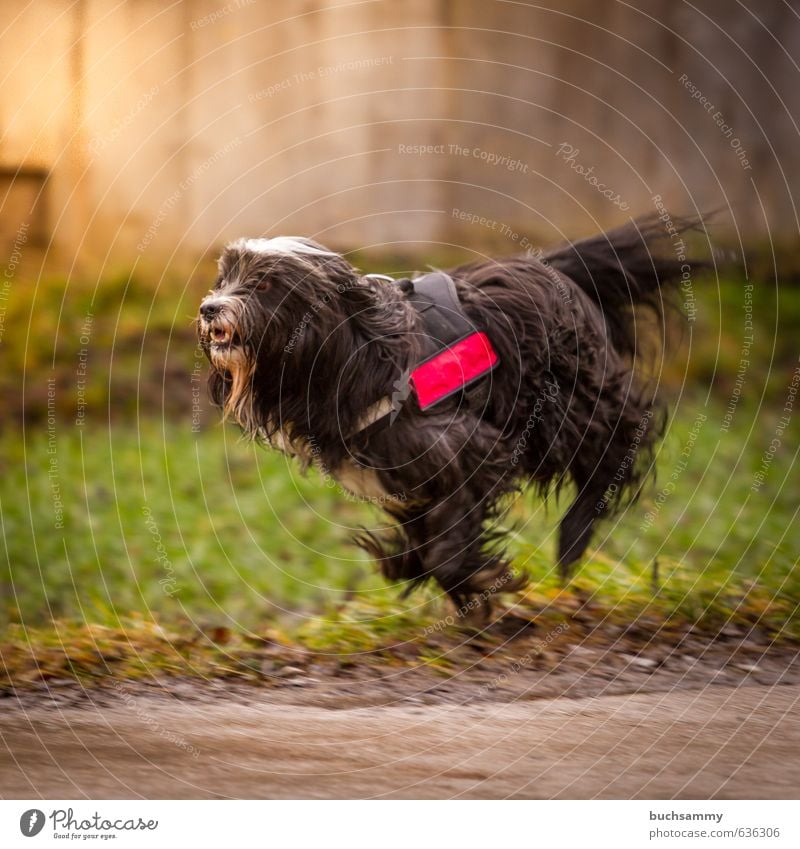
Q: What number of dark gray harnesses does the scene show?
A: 1